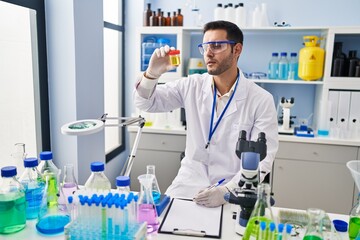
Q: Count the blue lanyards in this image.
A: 1